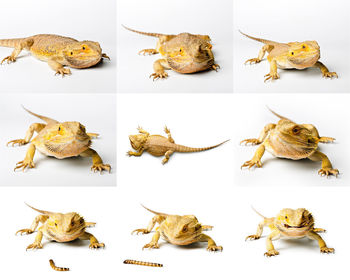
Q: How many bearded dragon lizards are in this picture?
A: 9